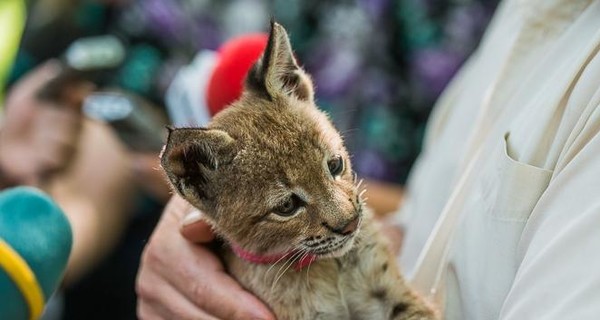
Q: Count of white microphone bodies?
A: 1